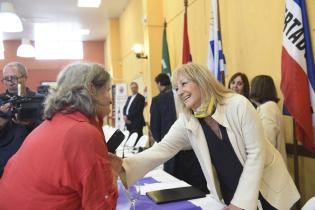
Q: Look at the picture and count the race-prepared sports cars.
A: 0